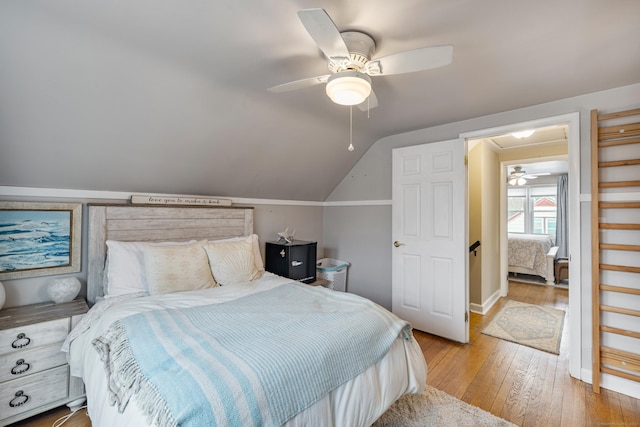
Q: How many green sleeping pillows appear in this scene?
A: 0